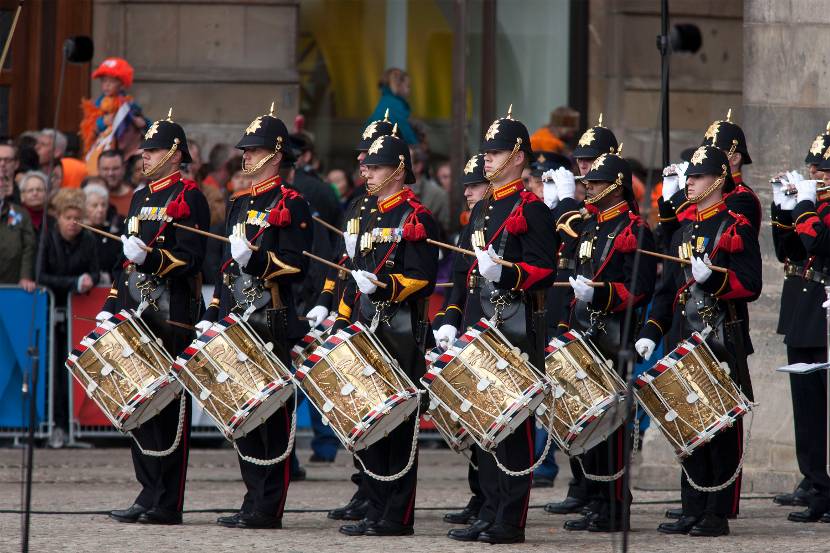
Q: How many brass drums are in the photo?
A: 8